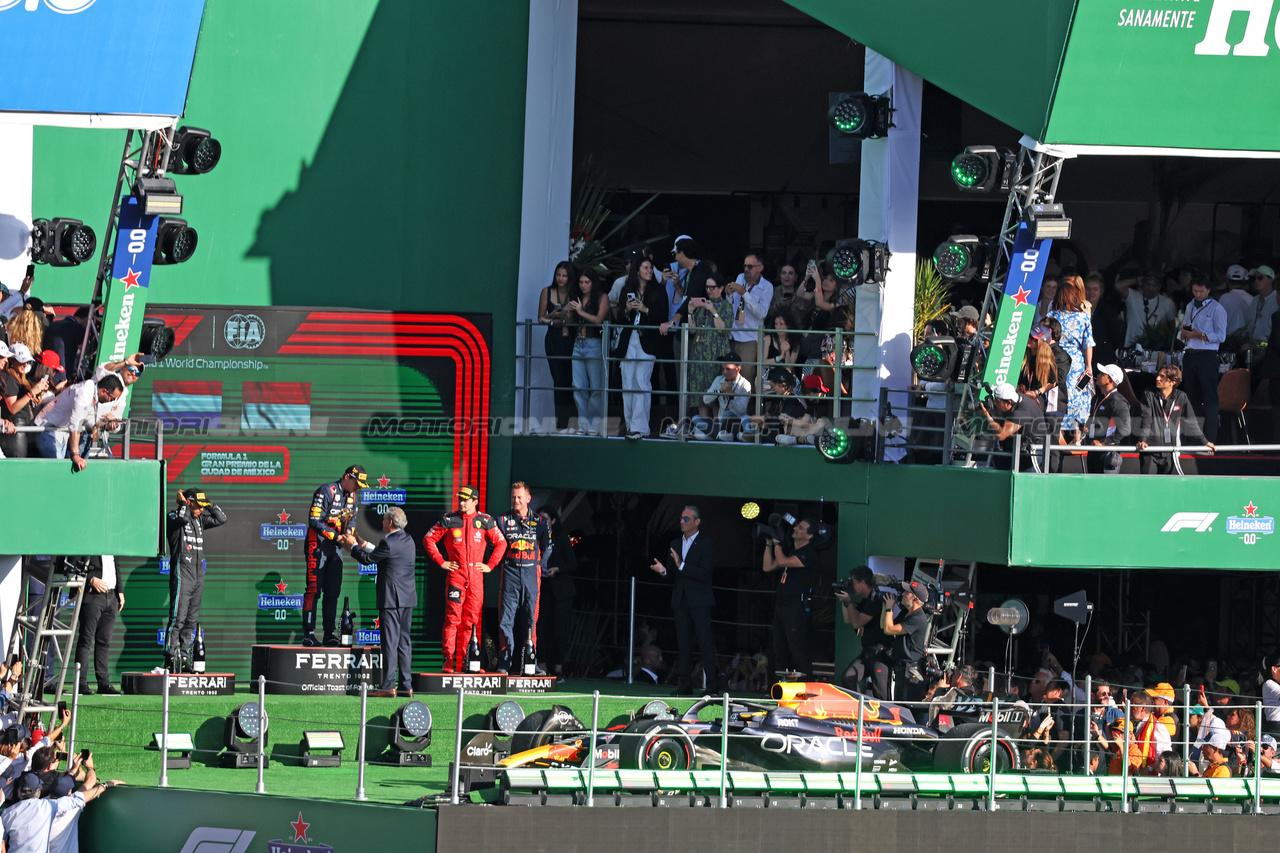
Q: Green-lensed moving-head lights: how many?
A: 6